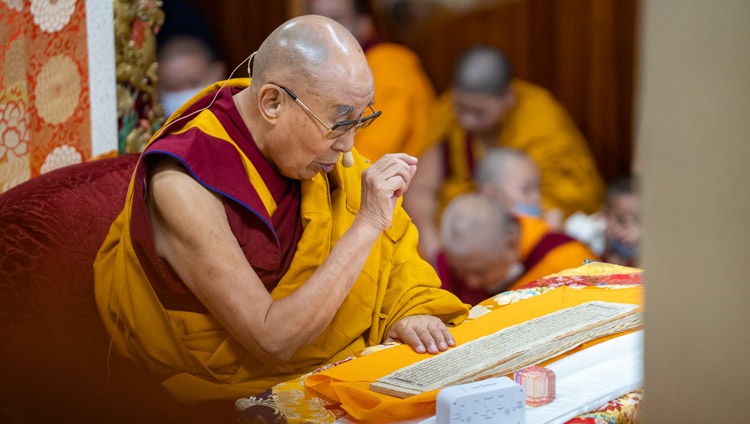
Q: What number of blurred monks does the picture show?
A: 6